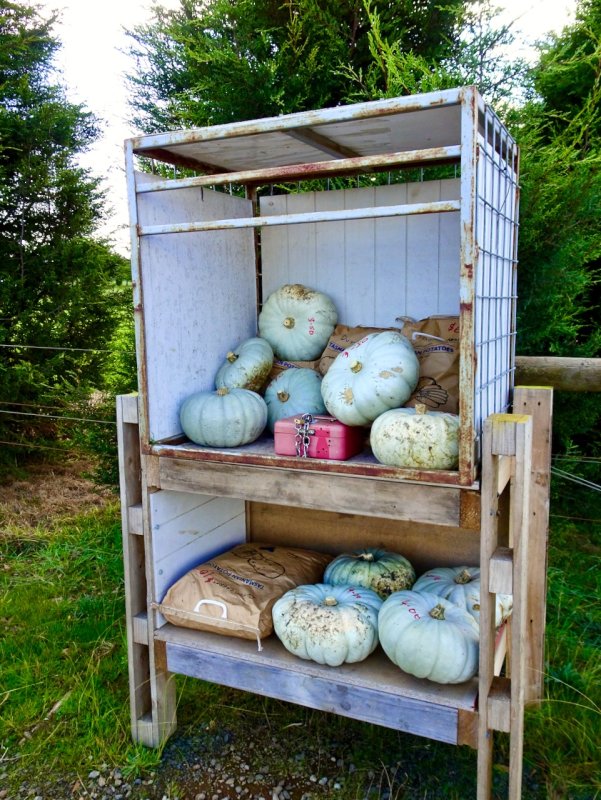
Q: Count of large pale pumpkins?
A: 10